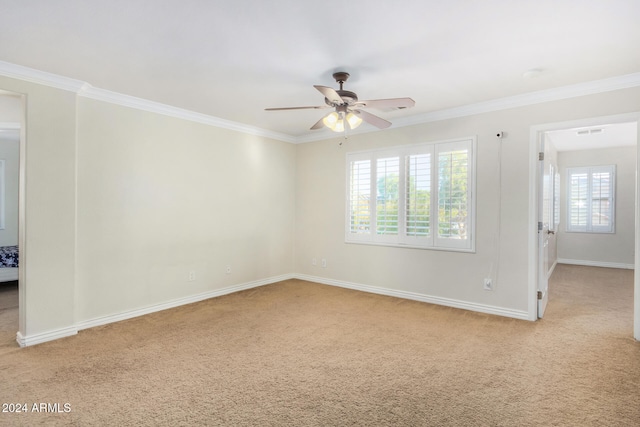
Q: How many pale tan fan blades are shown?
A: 5